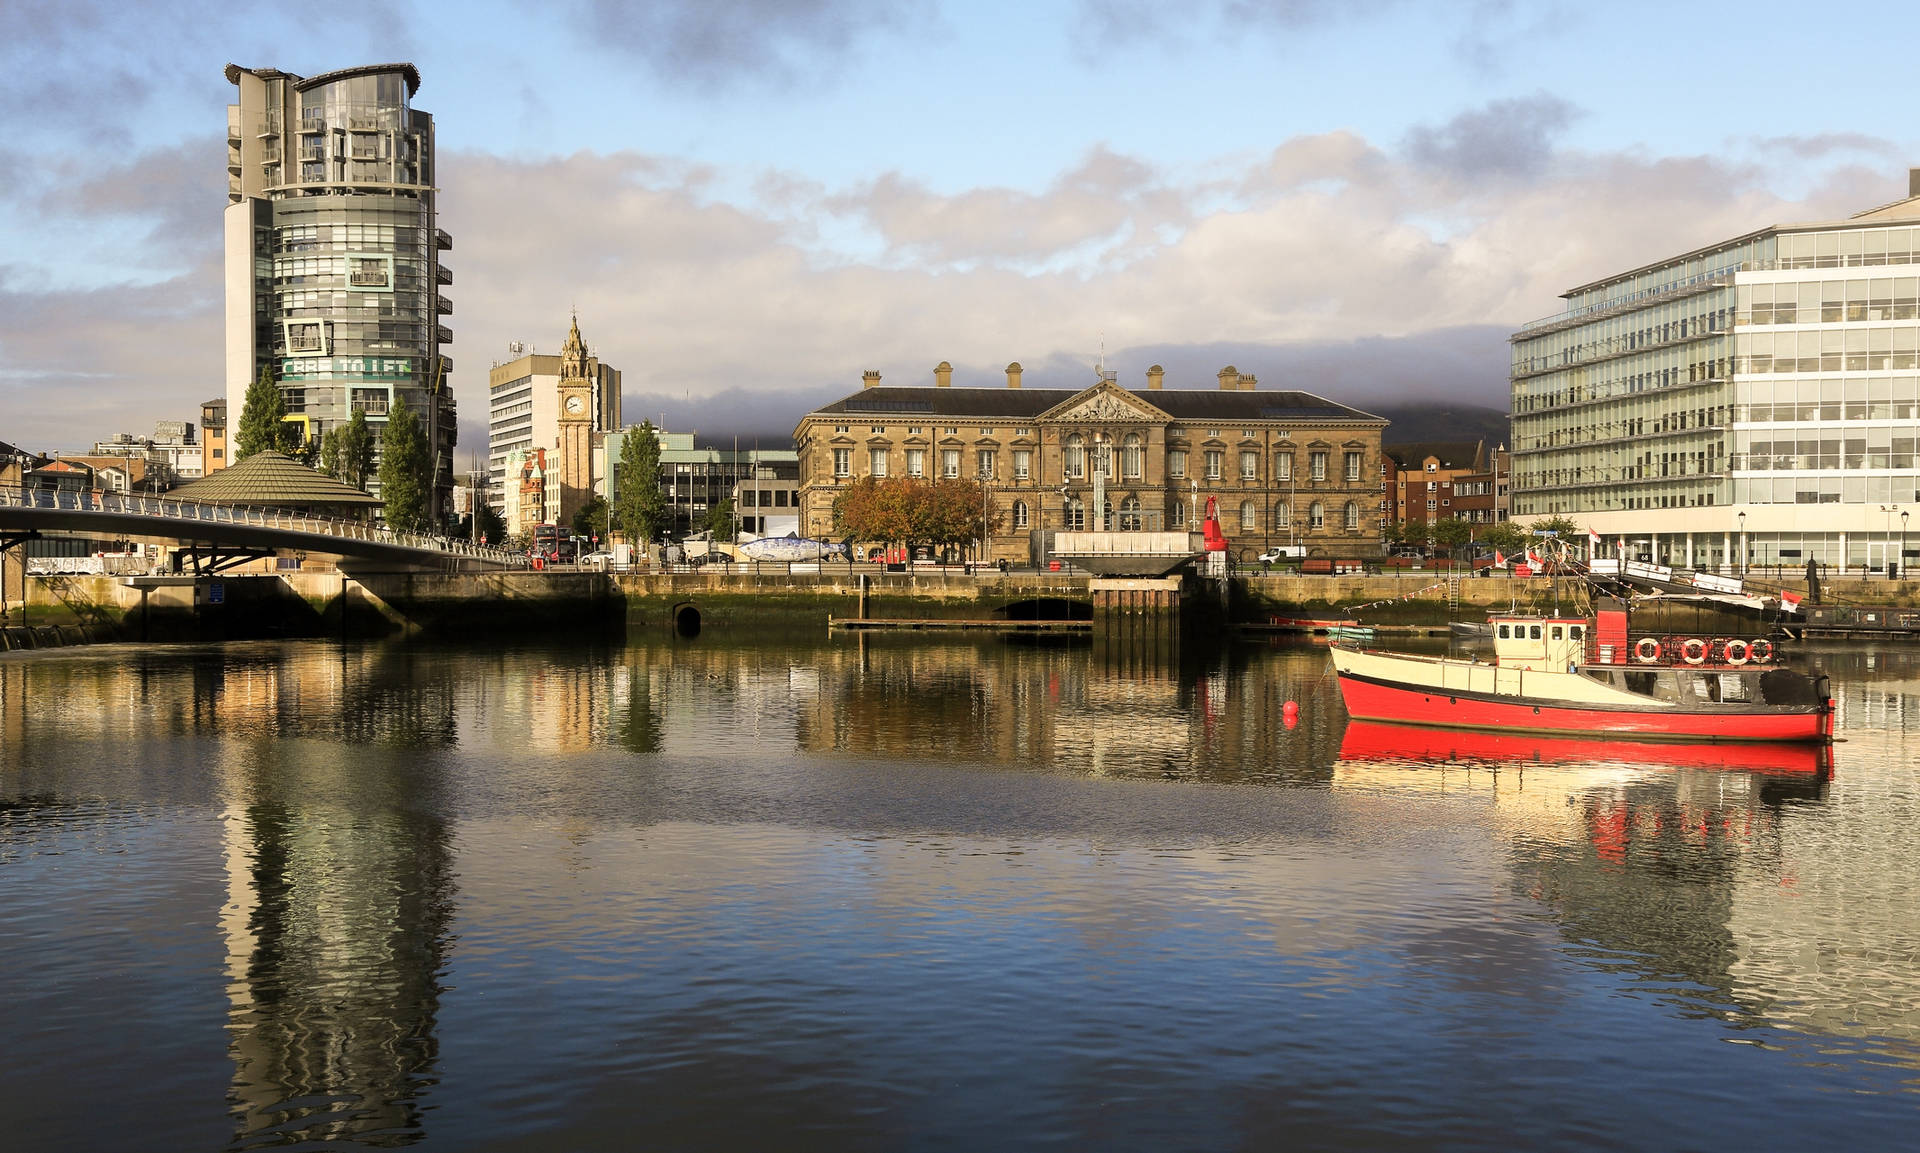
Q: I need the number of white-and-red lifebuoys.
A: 4